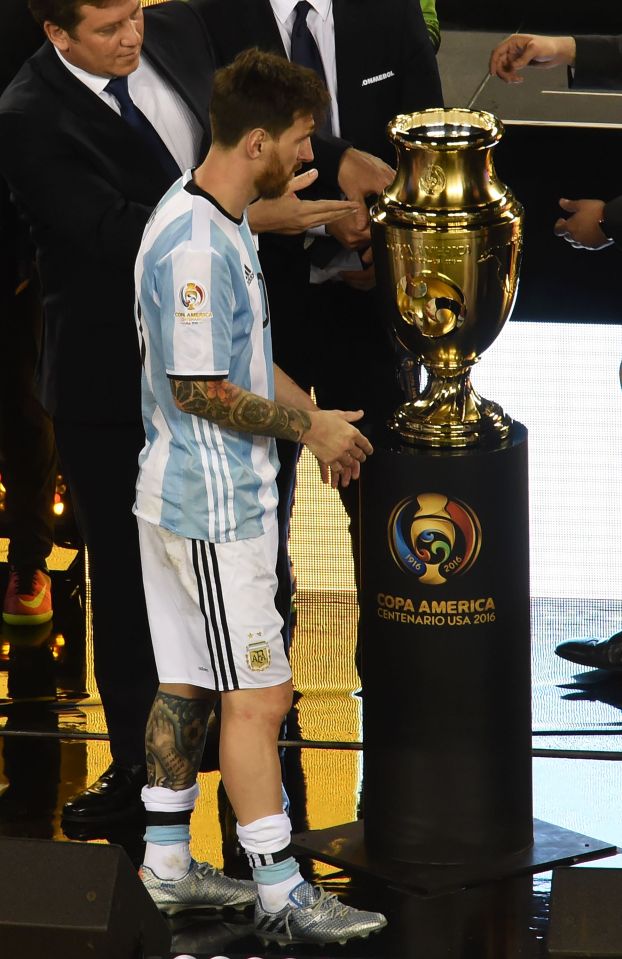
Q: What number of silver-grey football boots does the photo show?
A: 2